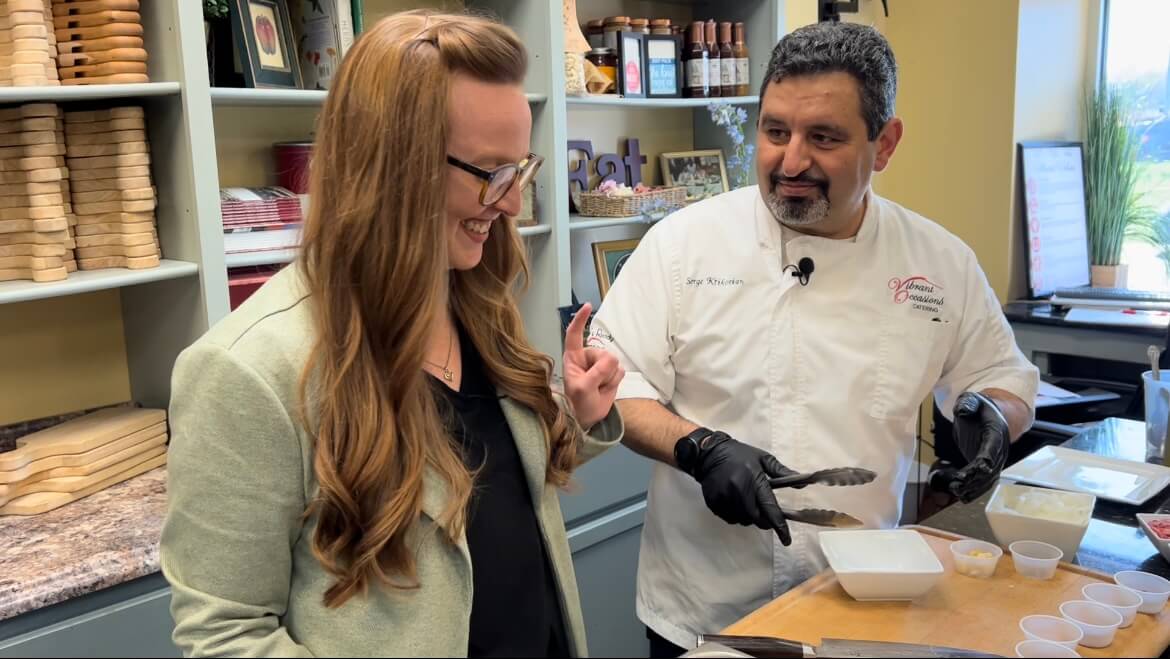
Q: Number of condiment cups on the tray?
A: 7